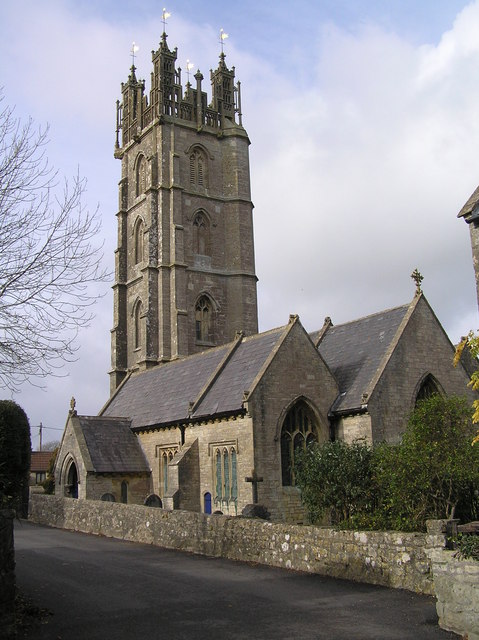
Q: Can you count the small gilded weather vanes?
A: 4